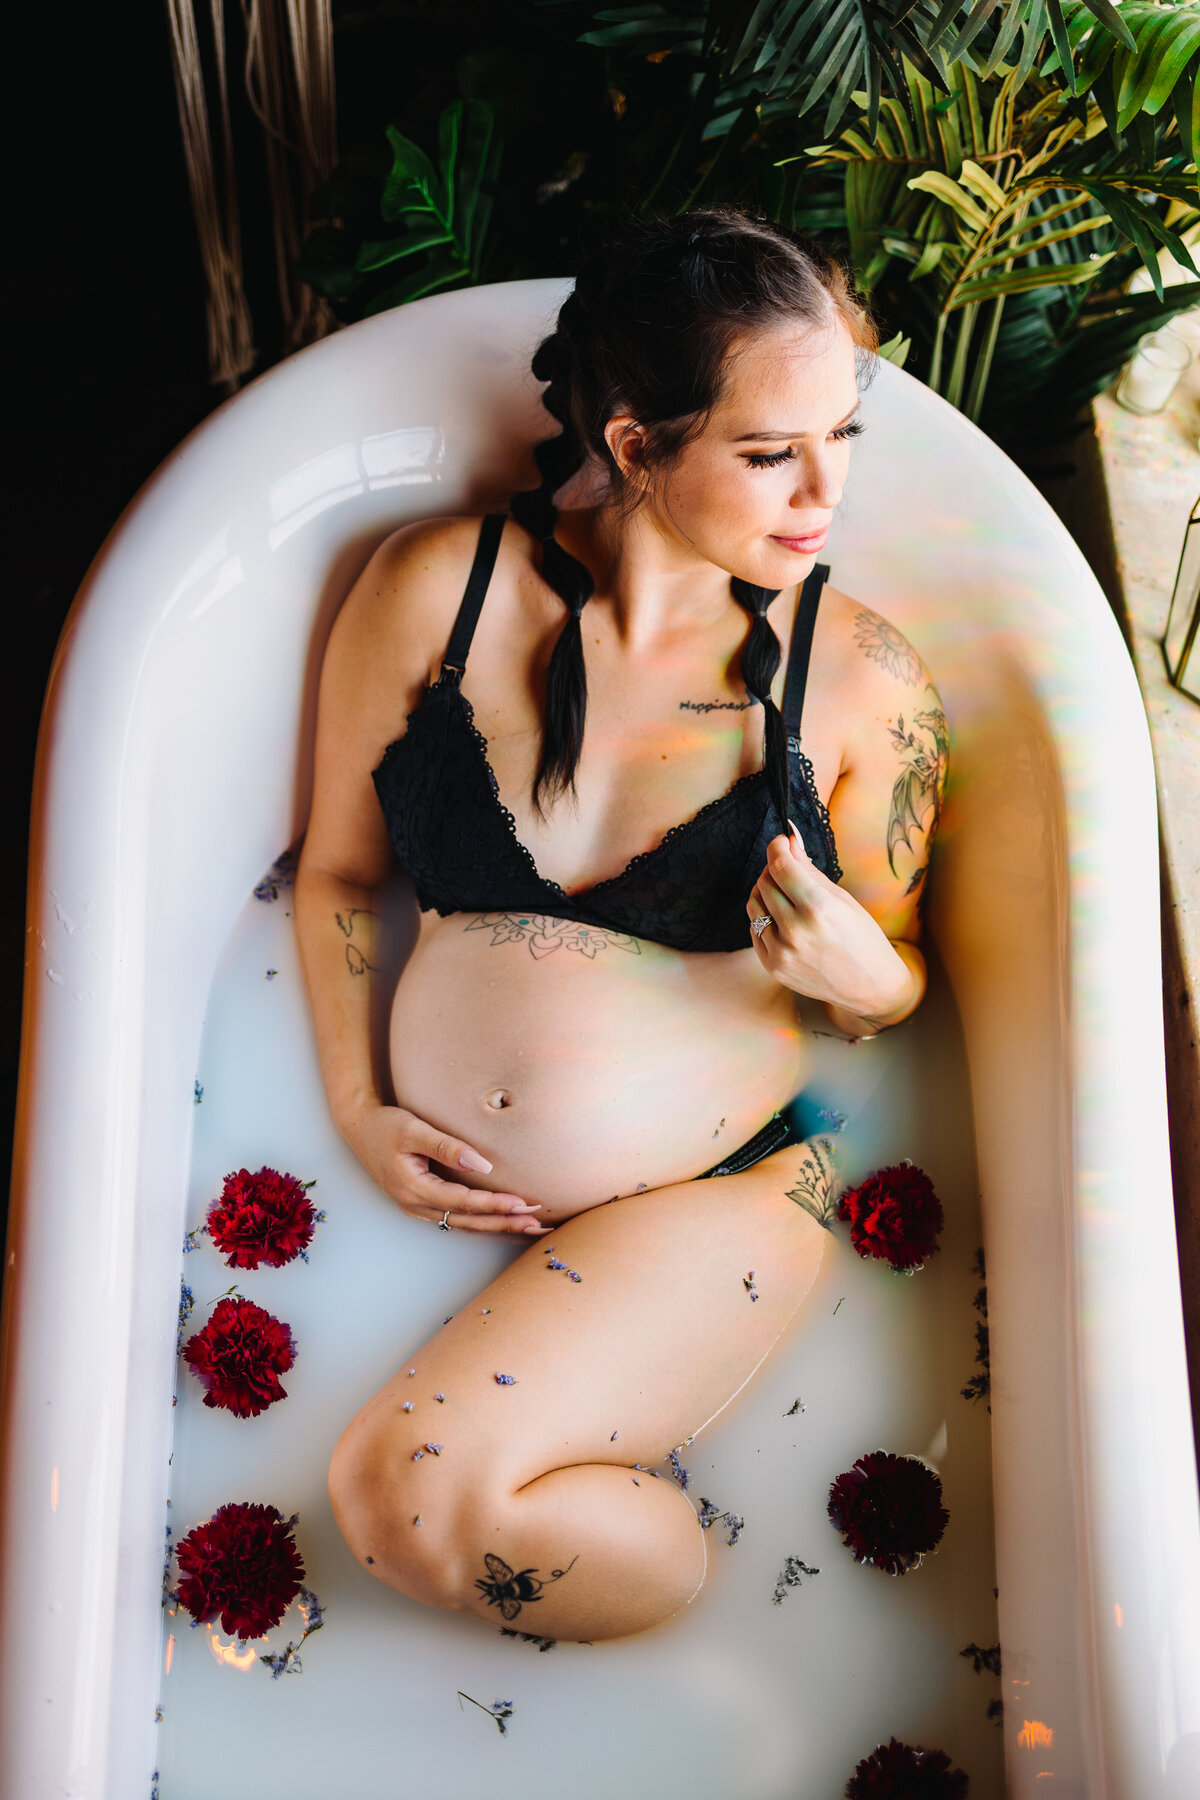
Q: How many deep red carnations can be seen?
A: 6